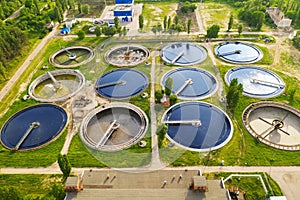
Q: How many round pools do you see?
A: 12